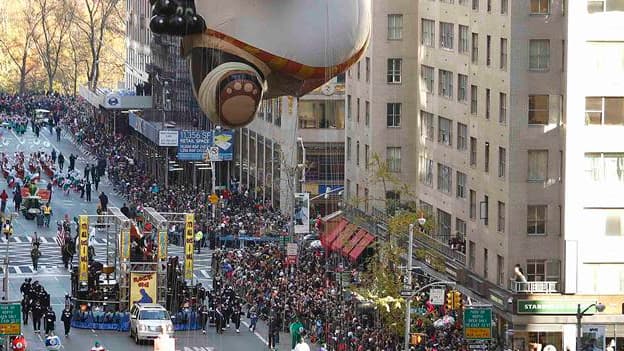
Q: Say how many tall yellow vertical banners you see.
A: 2